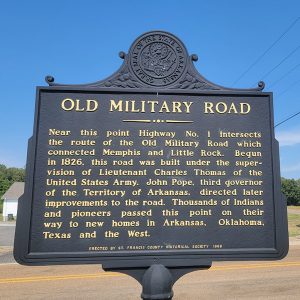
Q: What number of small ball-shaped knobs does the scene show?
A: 4